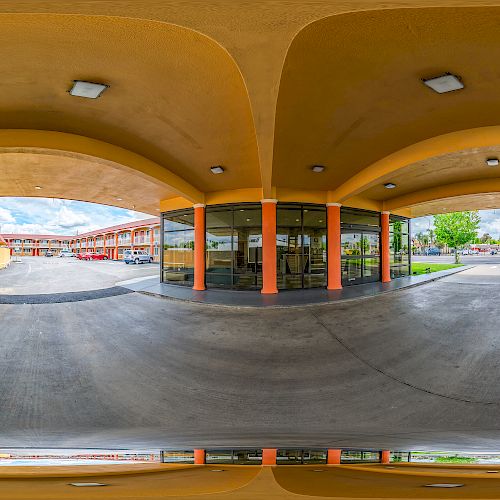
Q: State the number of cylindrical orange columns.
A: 4